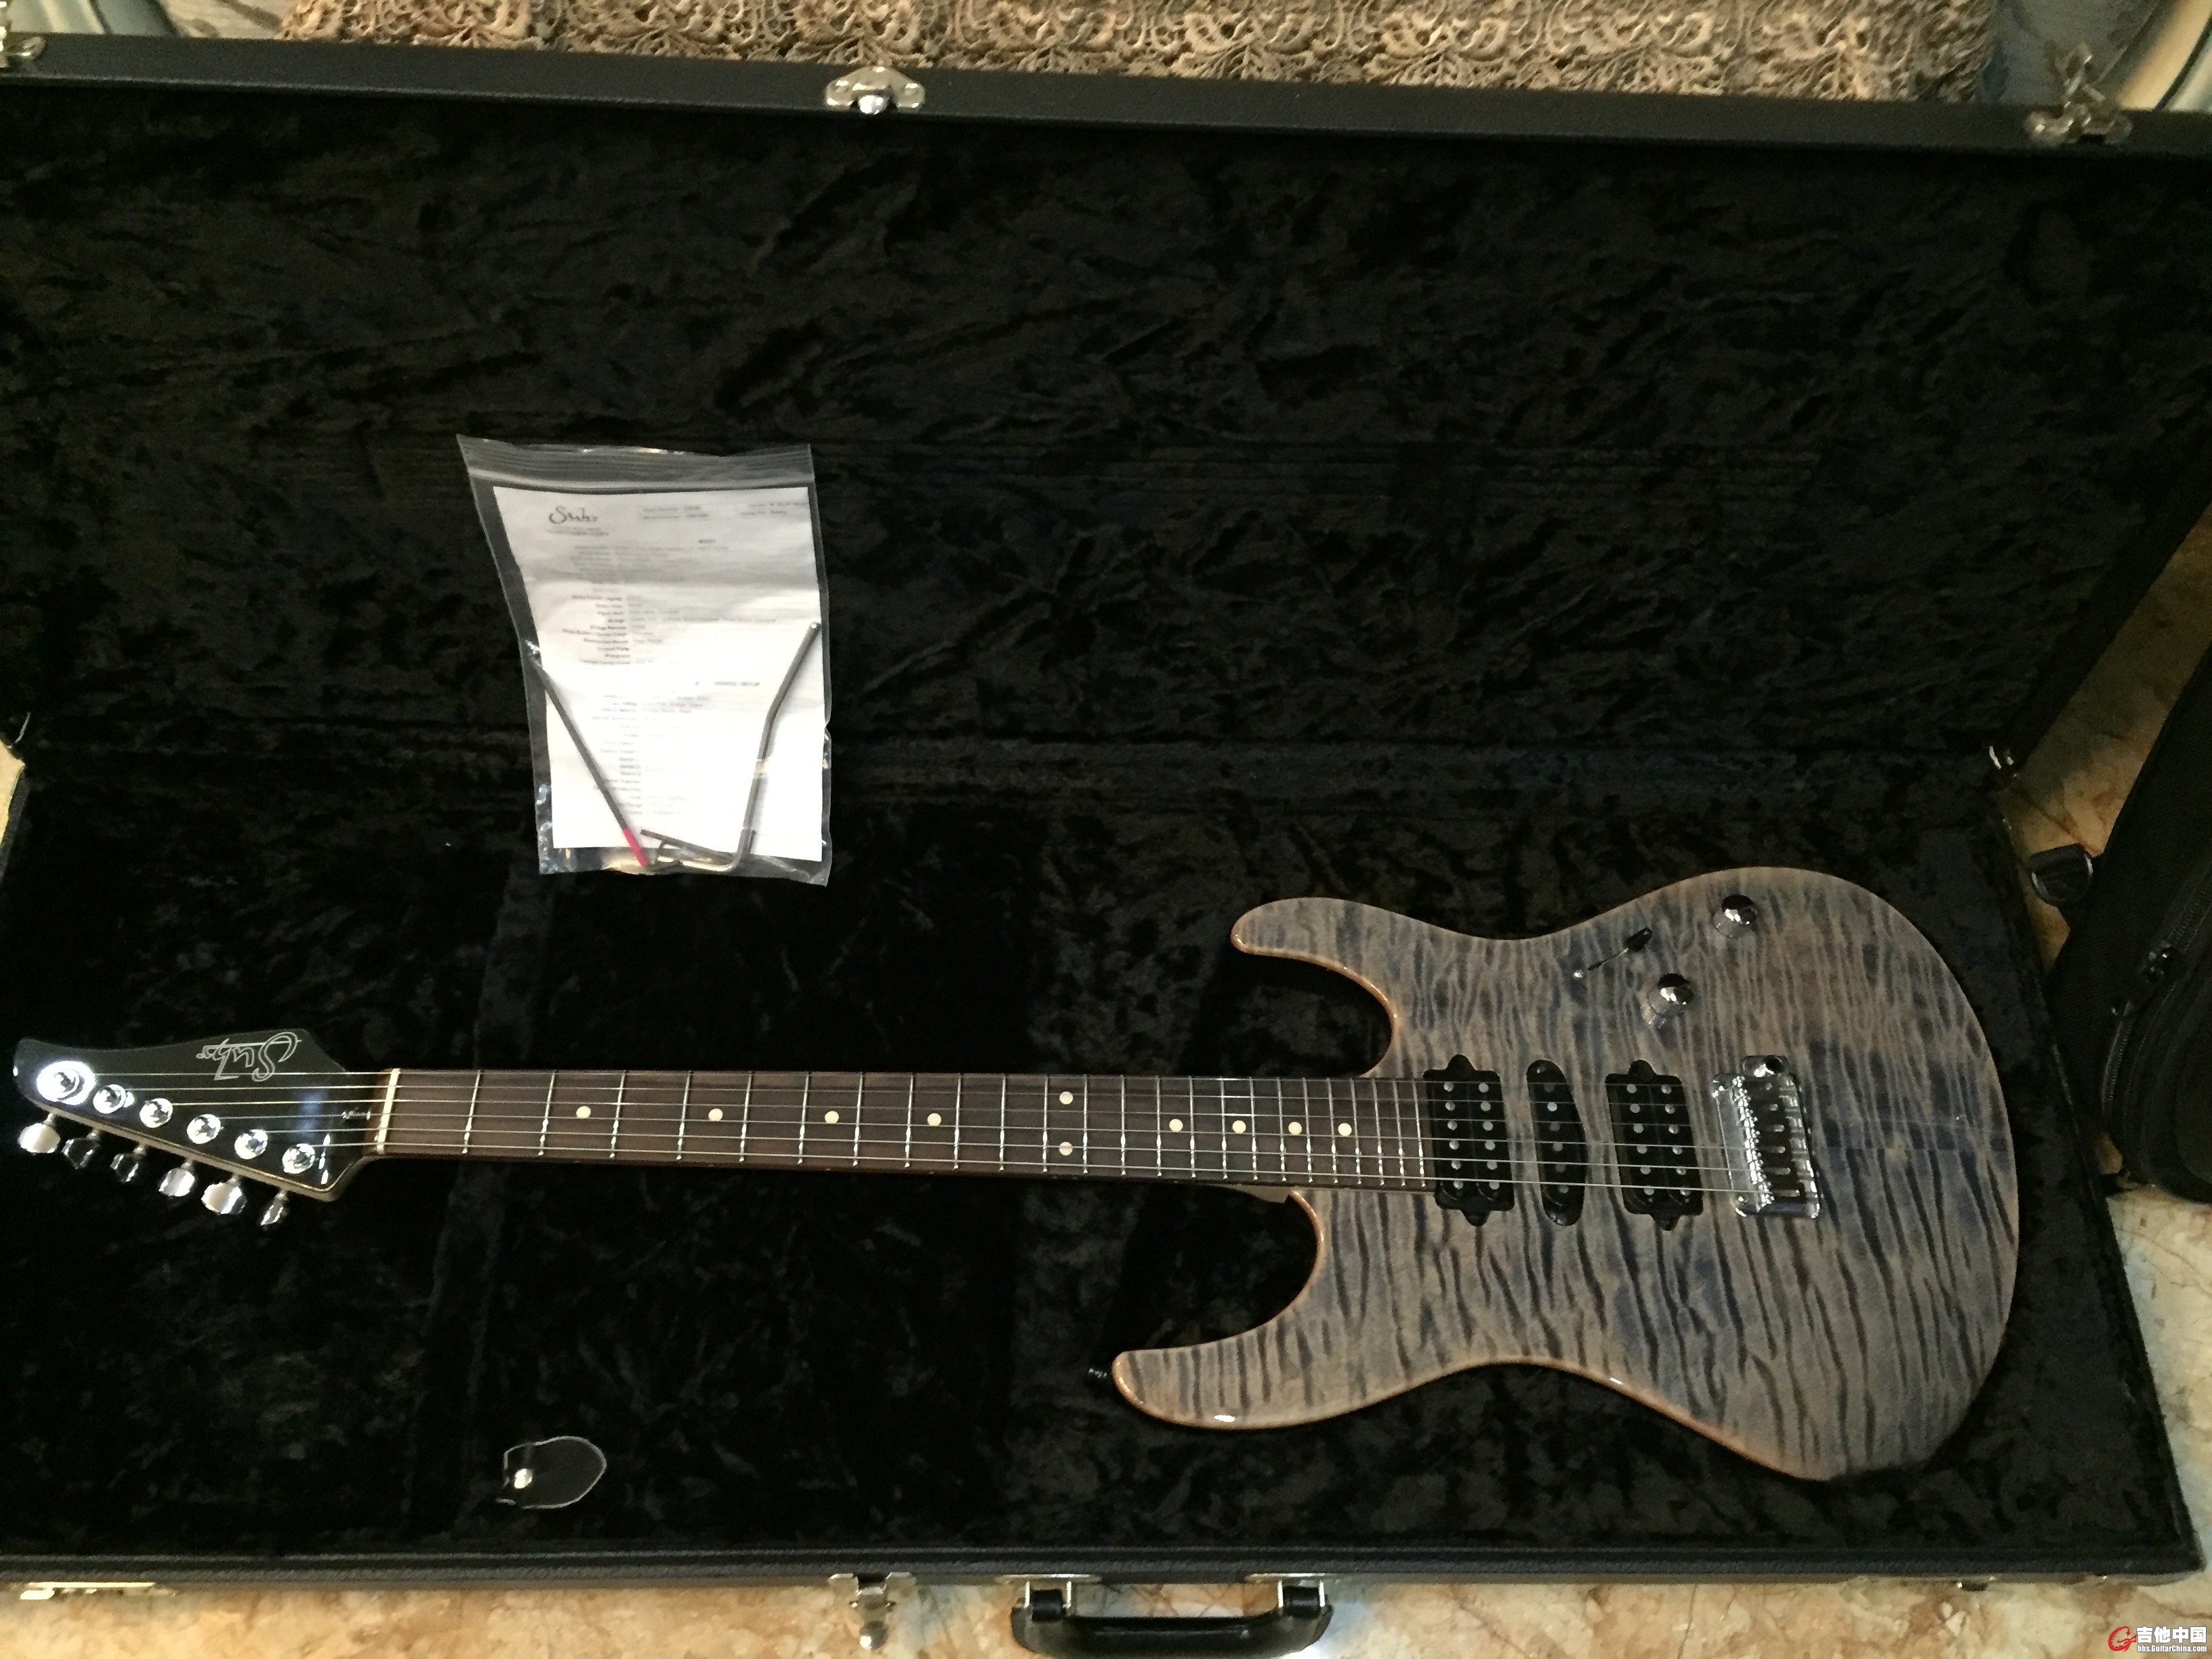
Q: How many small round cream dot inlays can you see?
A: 10